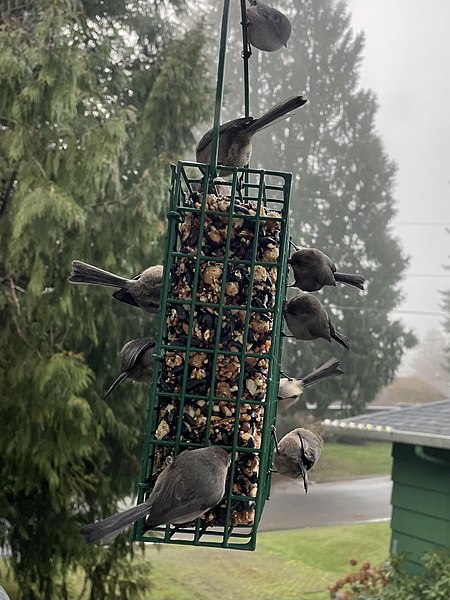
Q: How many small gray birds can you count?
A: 9